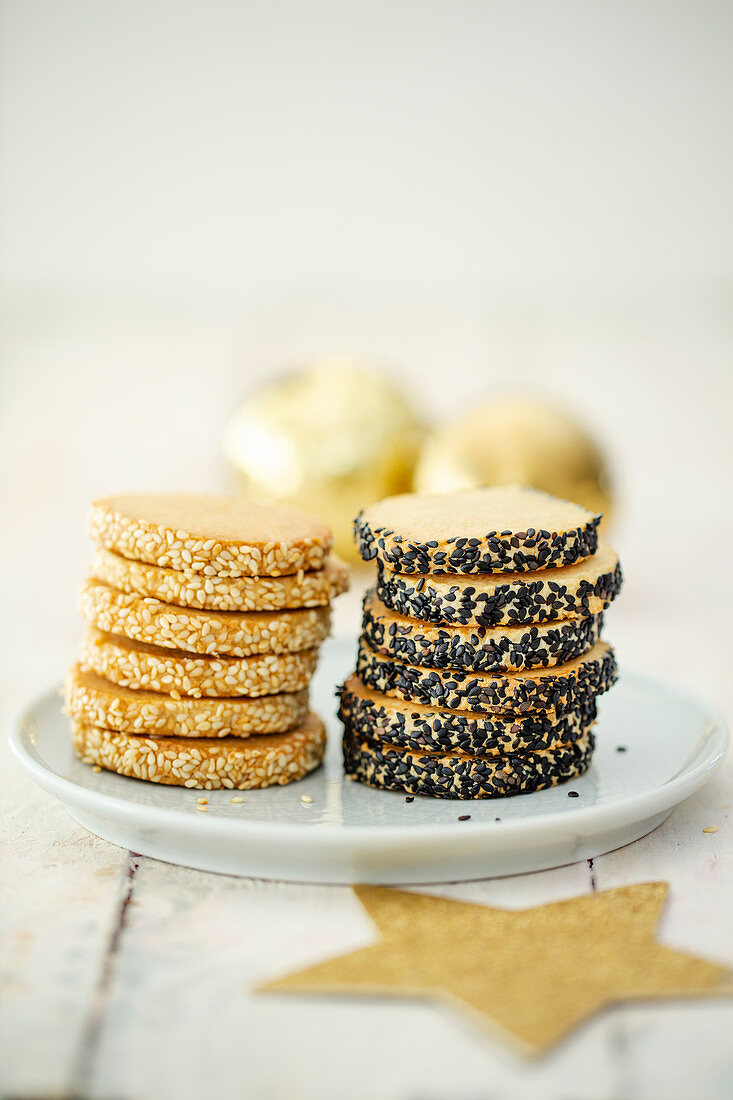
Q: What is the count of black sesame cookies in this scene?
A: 6